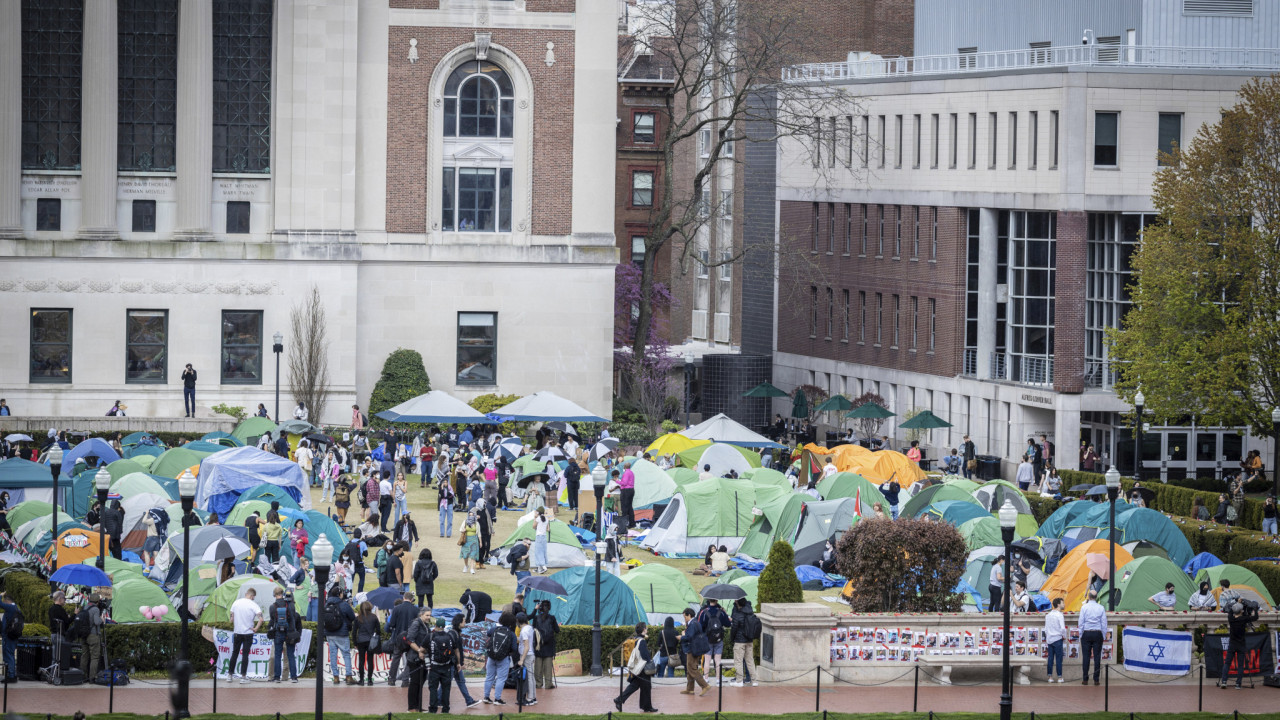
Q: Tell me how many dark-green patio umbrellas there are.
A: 5